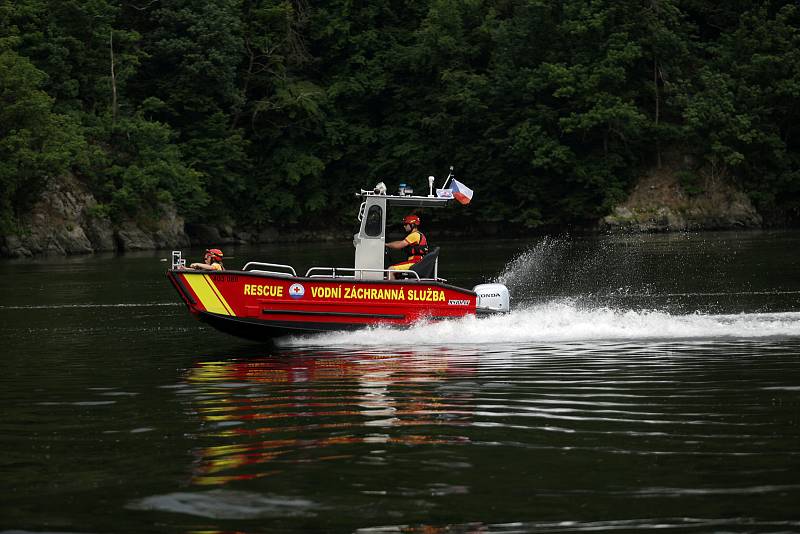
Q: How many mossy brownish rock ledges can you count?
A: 2